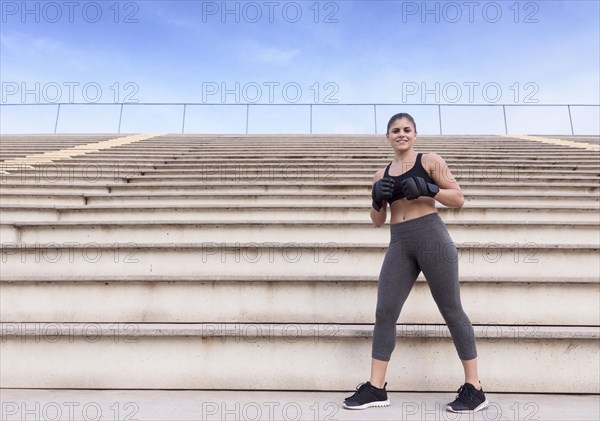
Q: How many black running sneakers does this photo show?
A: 2